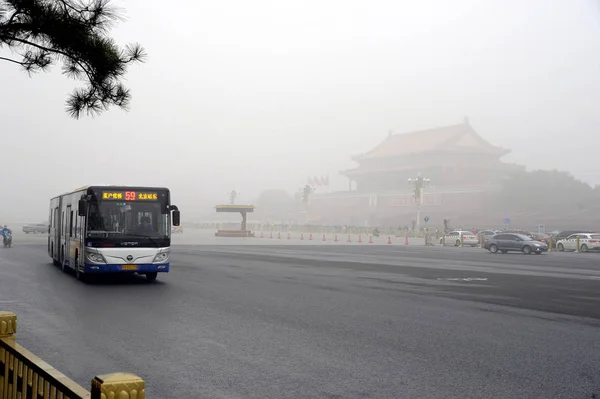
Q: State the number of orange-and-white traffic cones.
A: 13